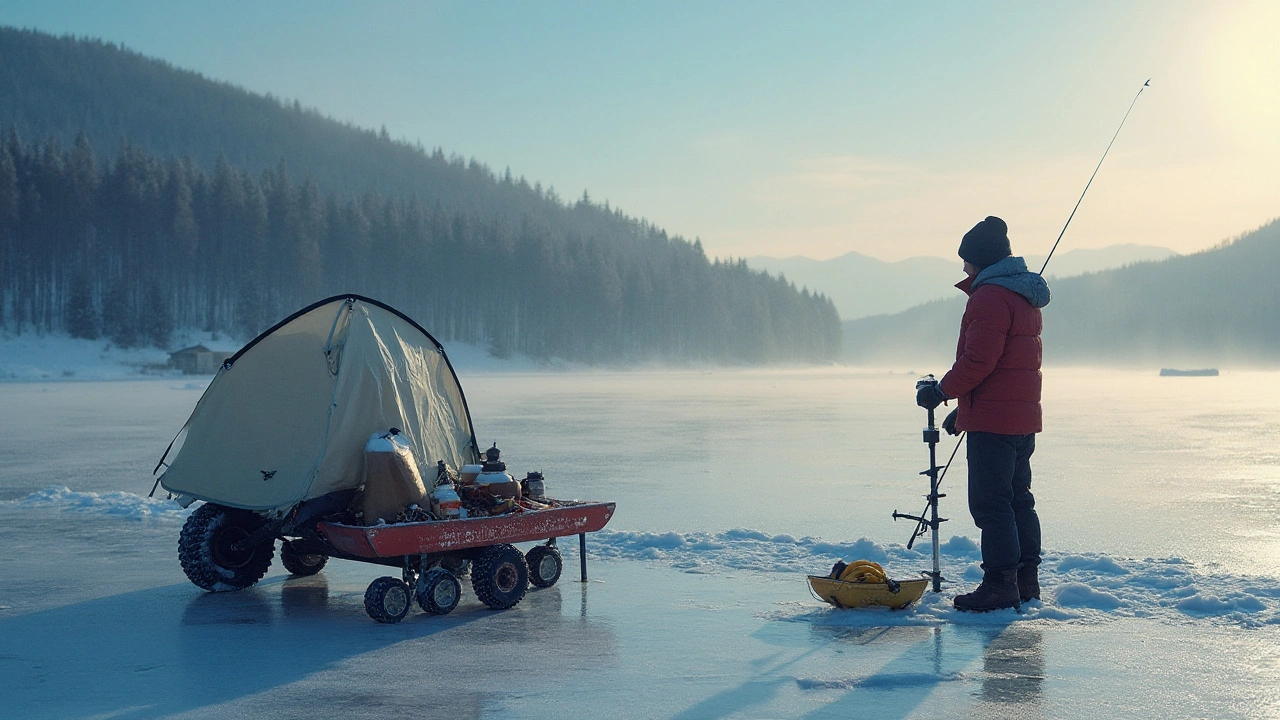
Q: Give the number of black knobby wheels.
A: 6